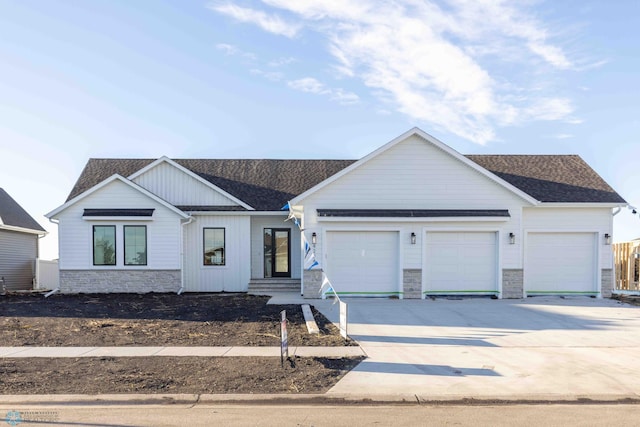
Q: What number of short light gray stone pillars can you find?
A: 4